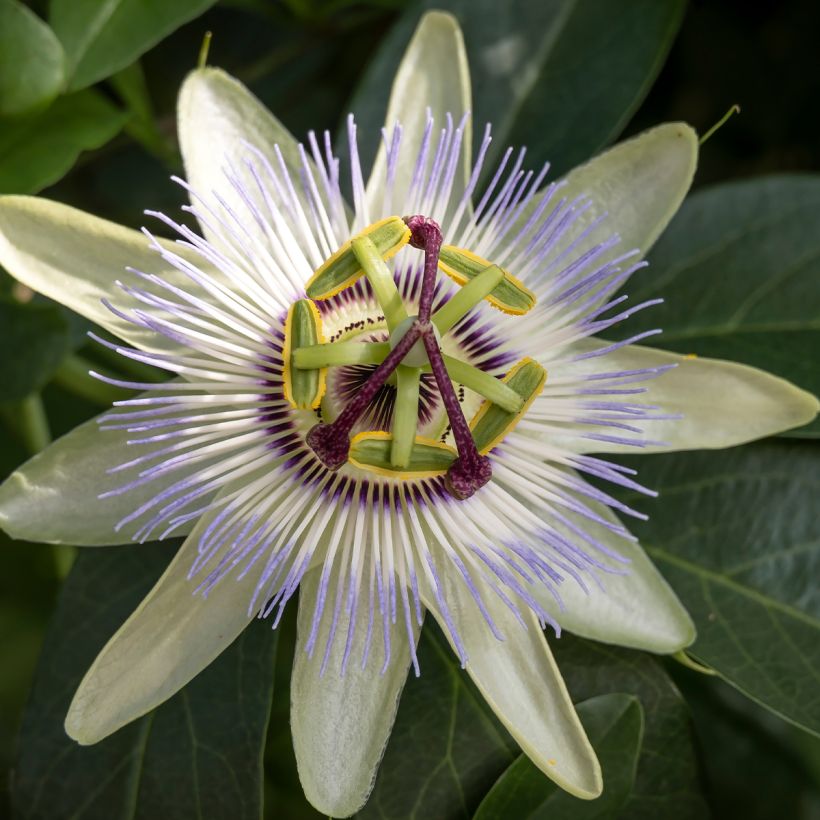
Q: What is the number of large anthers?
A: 5